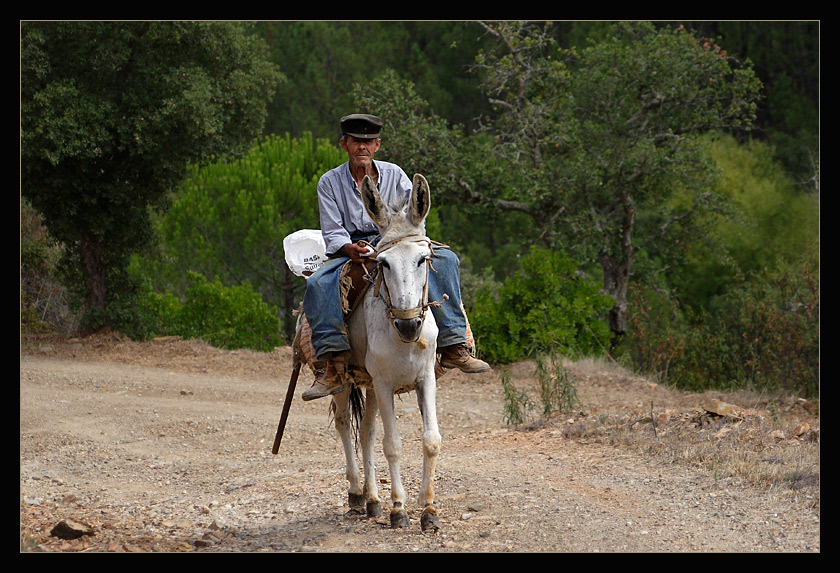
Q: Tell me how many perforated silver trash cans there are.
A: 0